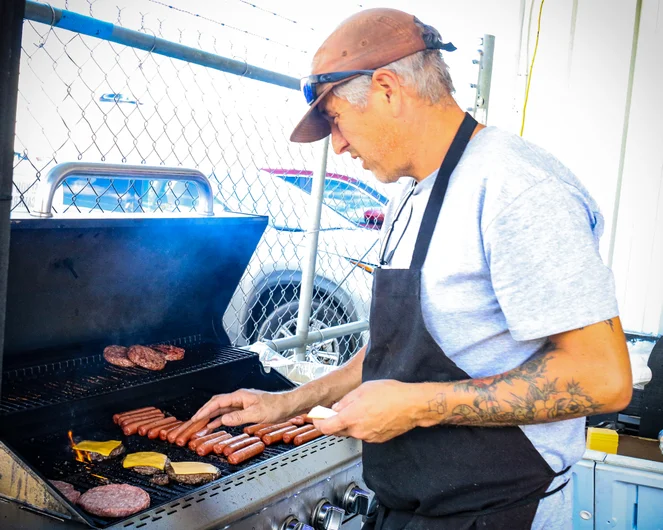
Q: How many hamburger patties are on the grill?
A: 8